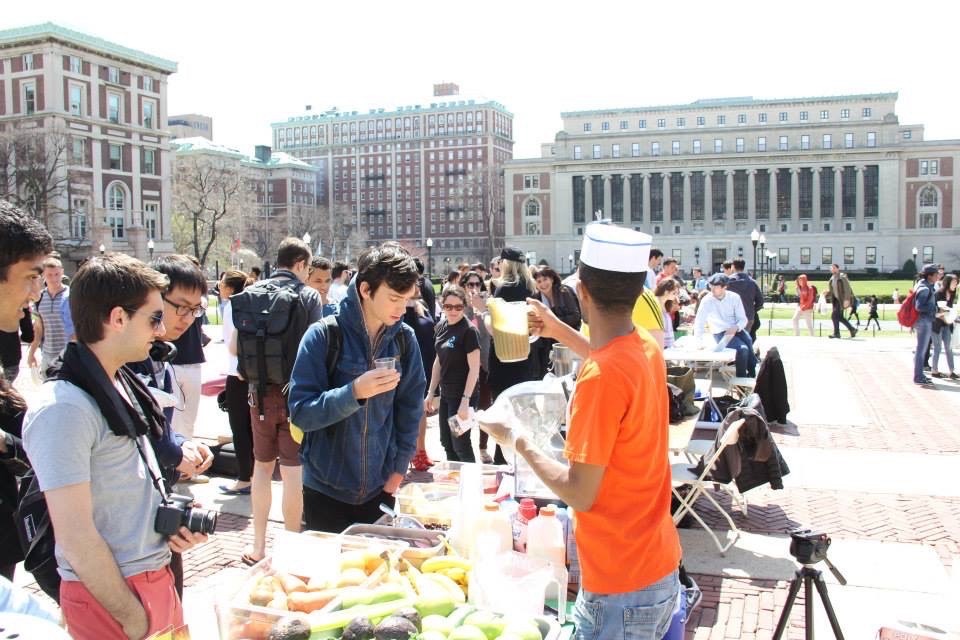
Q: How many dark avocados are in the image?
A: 4